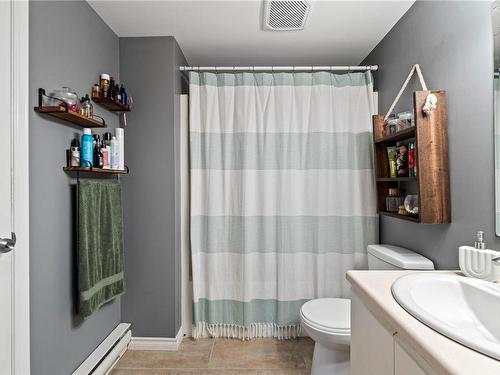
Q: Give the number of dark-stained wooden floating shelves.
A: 3